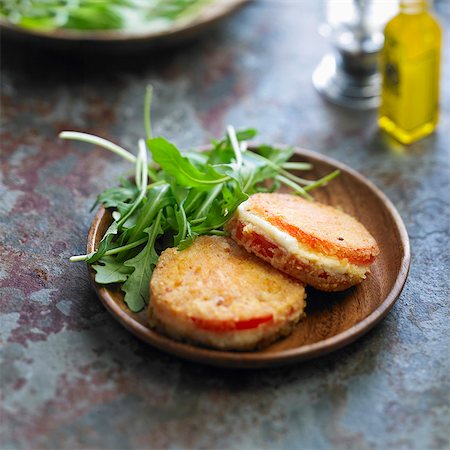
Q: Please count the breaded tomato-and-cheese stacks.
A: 2